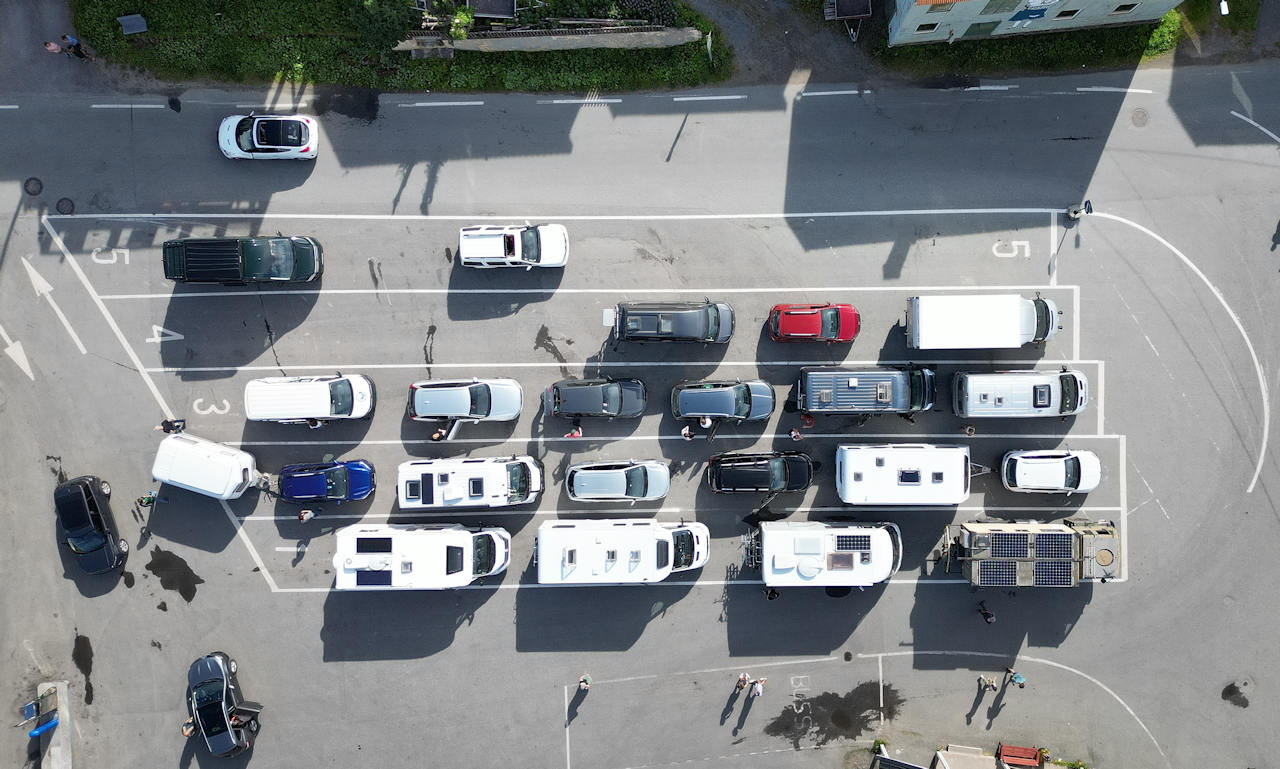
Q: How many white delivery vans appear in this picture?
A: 2